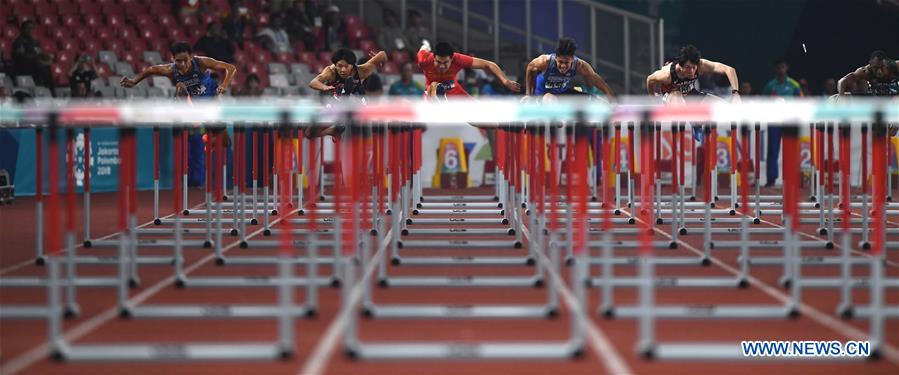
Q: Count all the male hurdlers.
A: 6